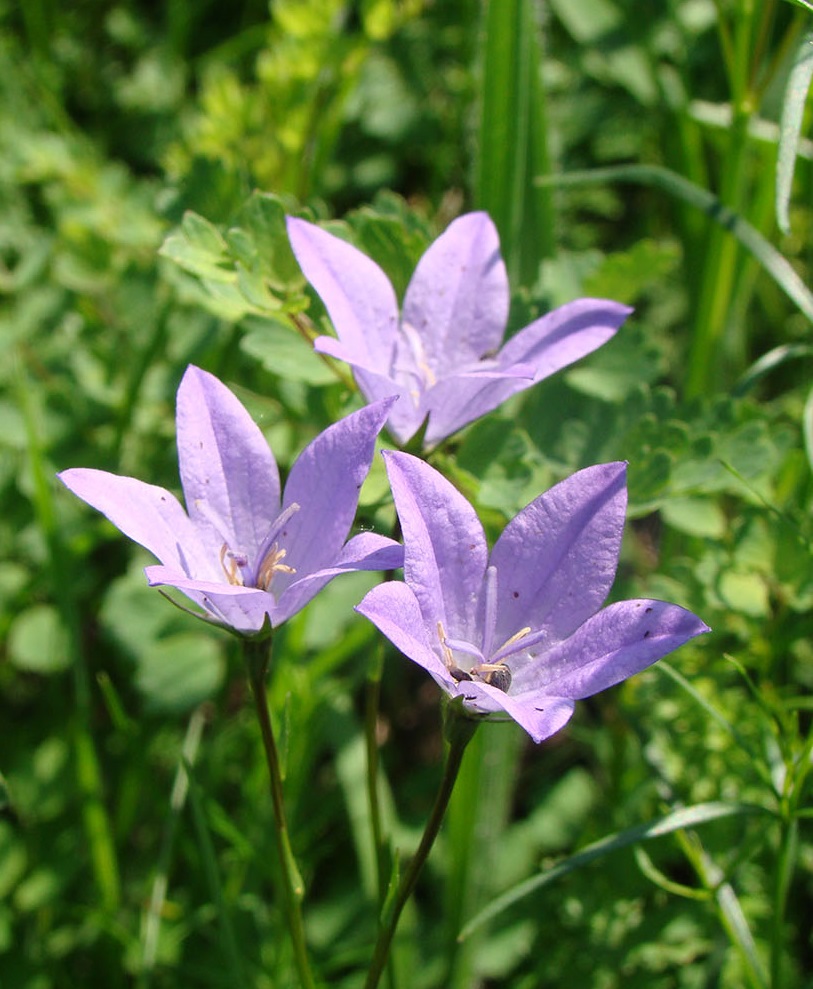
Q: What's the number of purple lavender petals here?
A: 15